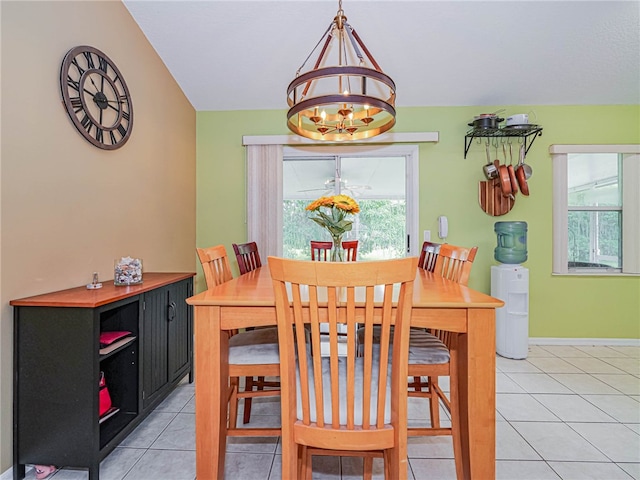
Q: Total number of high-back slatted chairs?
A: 6